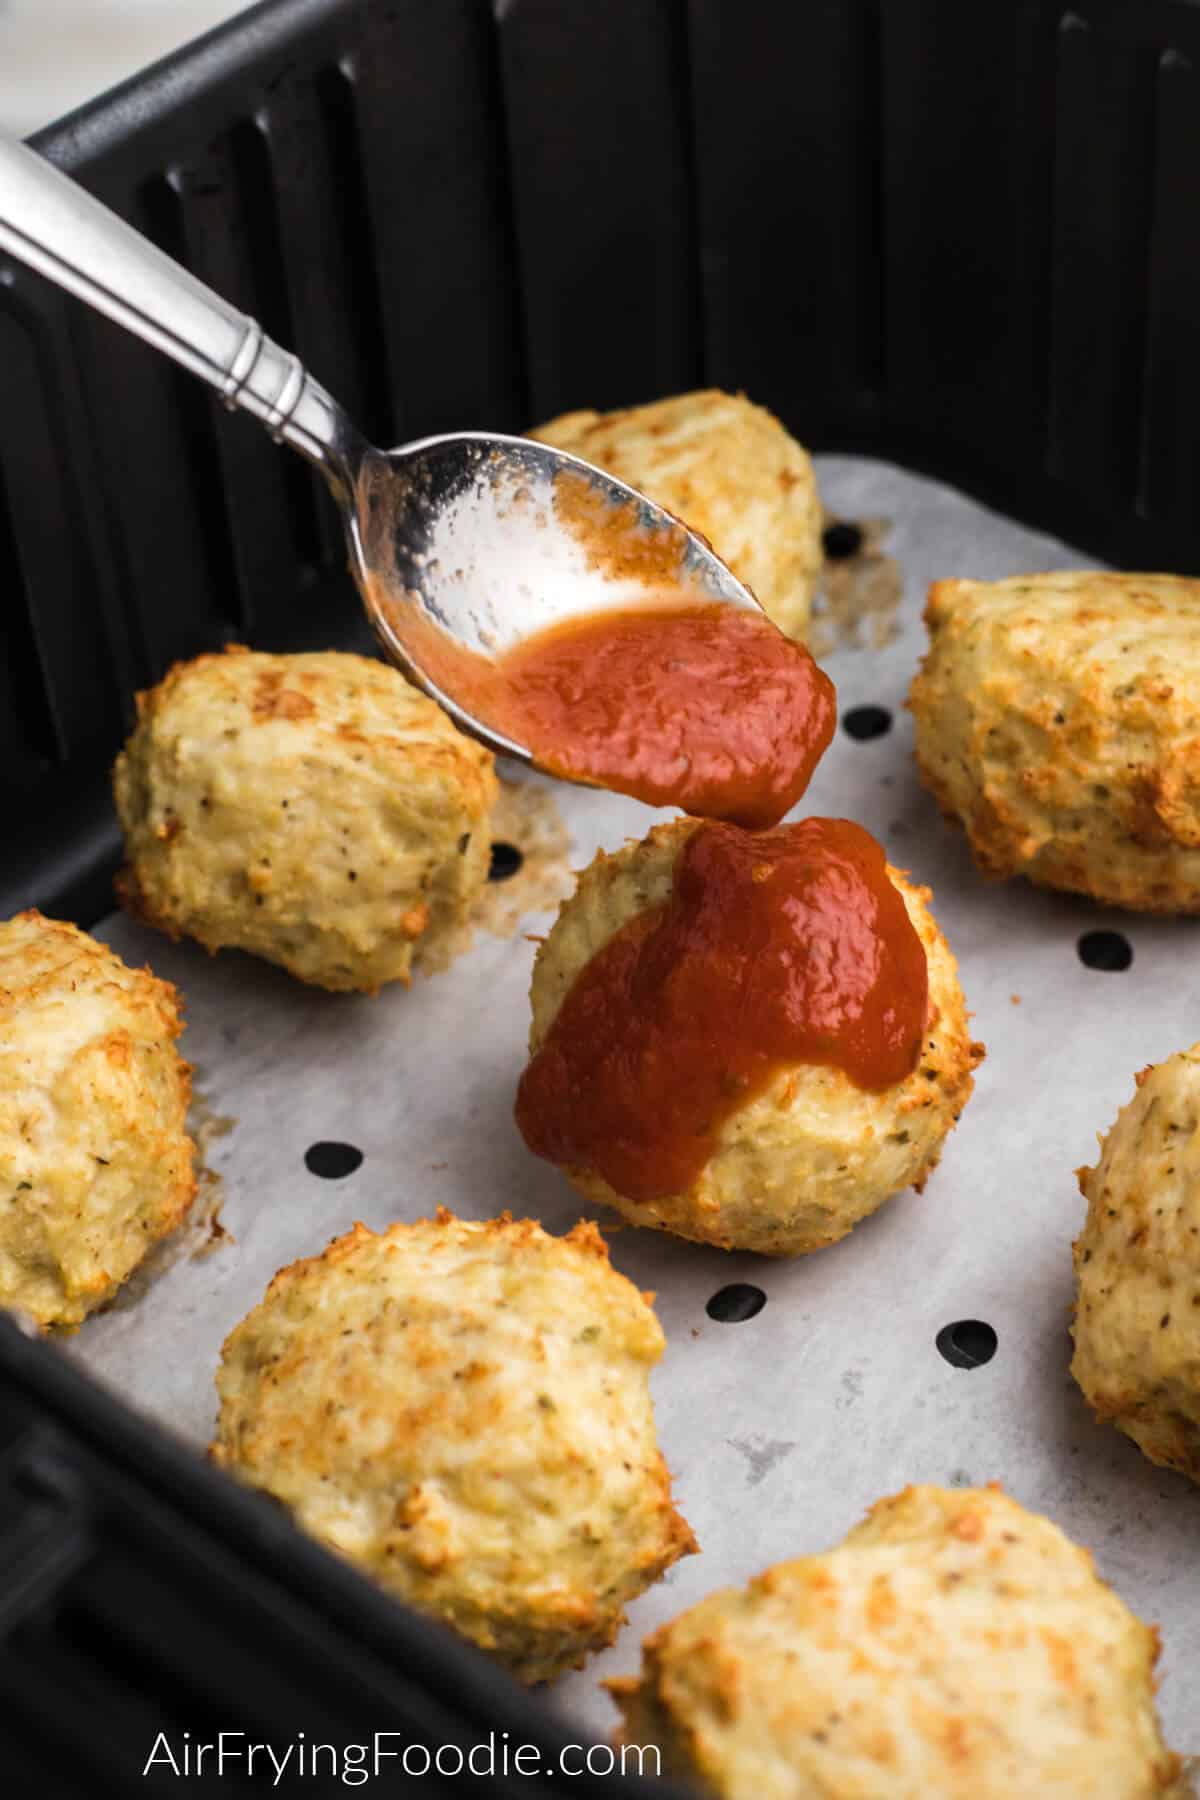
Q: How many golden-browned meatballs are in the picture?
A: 8